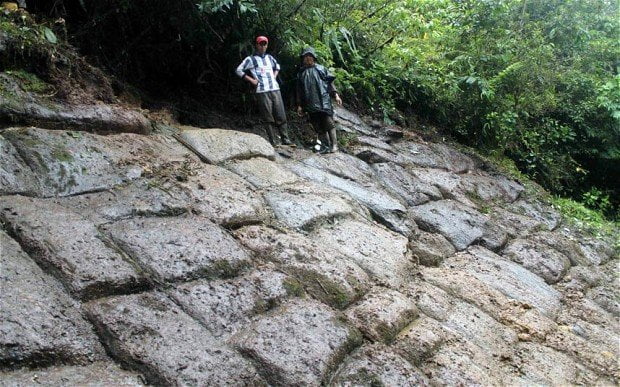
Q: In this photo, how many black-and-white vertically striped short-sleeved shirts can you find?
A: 1